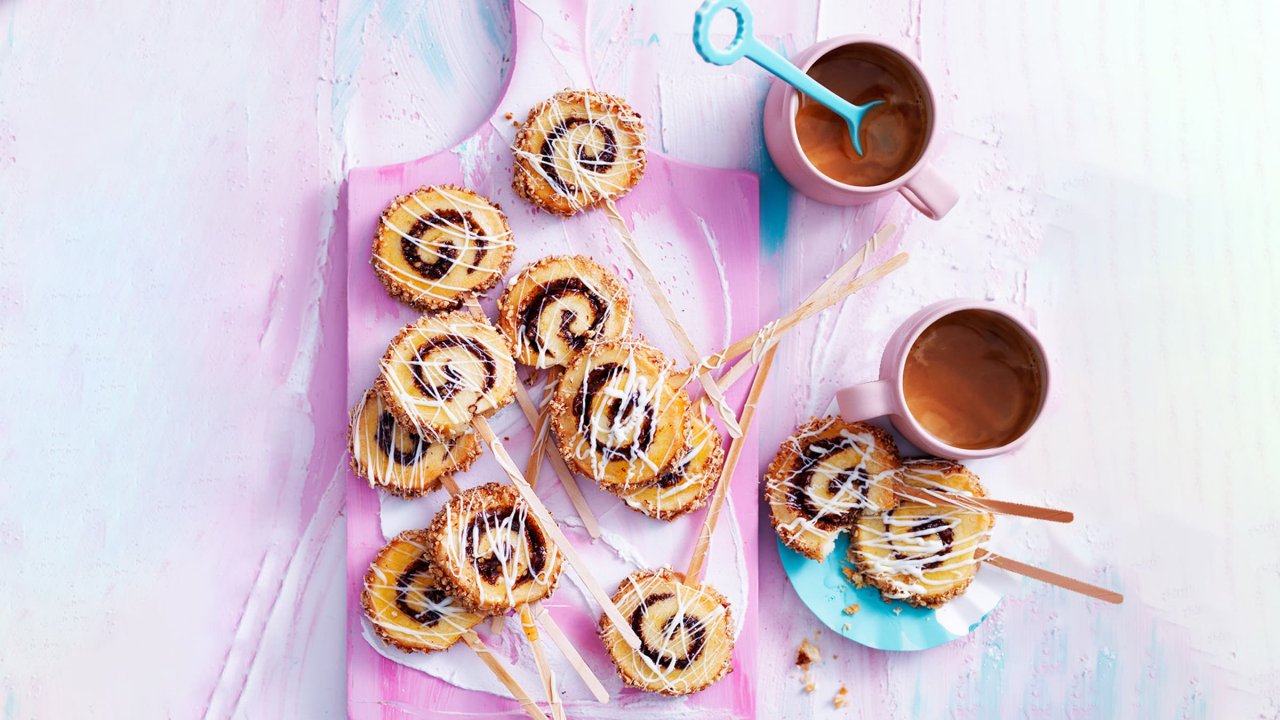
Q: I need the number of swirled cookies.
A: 12